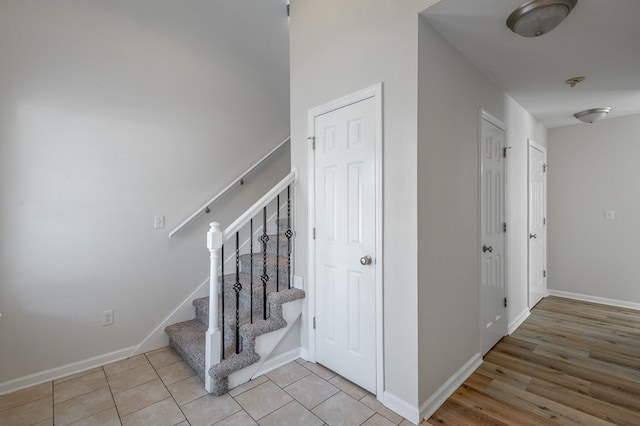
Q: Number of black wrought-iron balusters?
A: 6